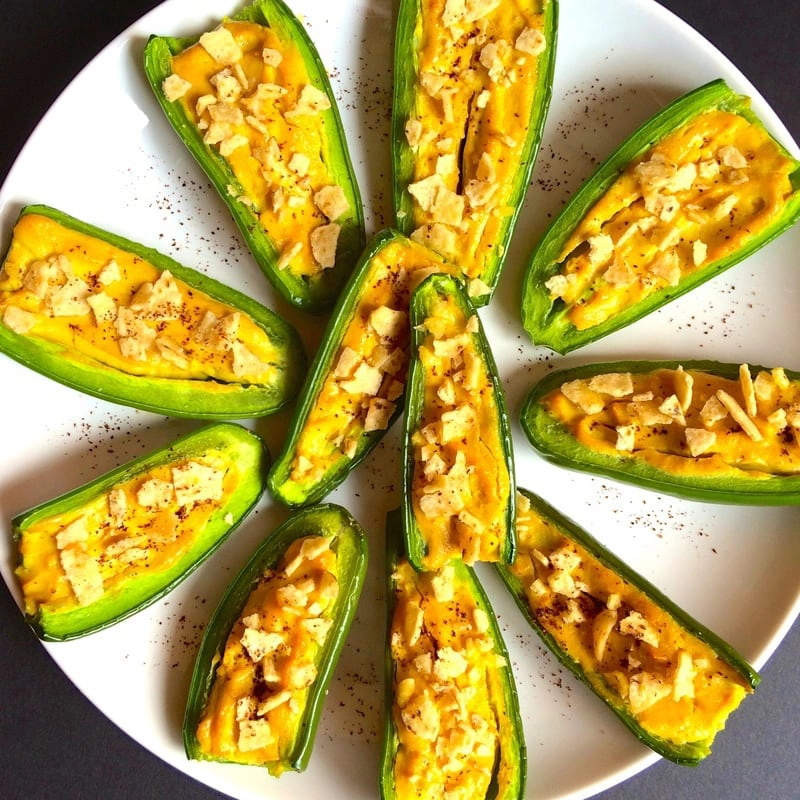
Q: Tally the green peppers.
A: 11